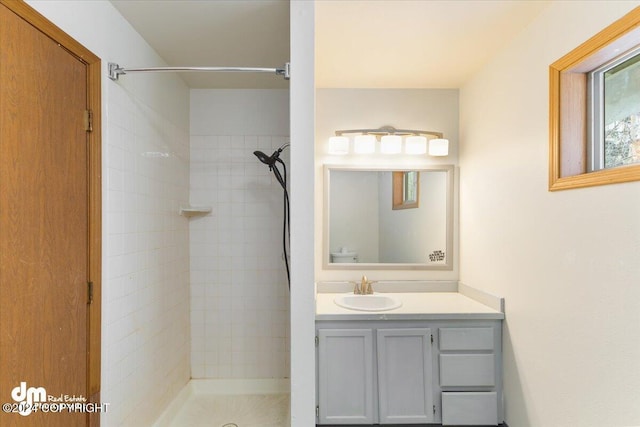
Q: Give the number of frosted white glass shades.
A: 5